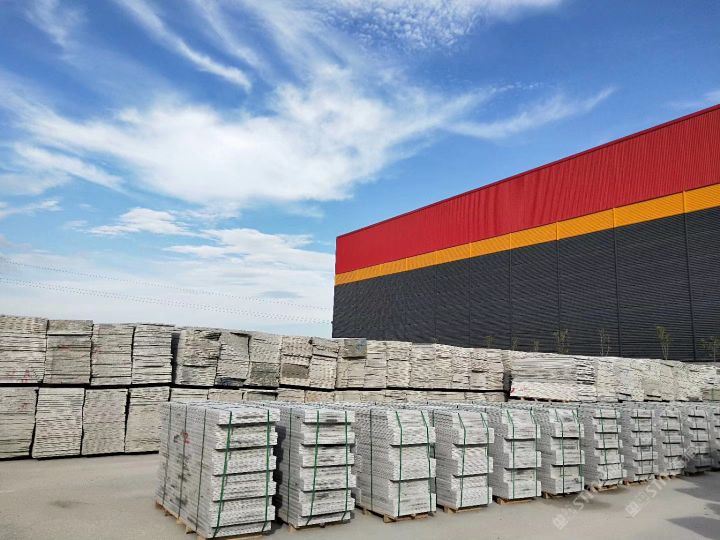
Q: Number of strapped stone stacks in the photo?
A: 11